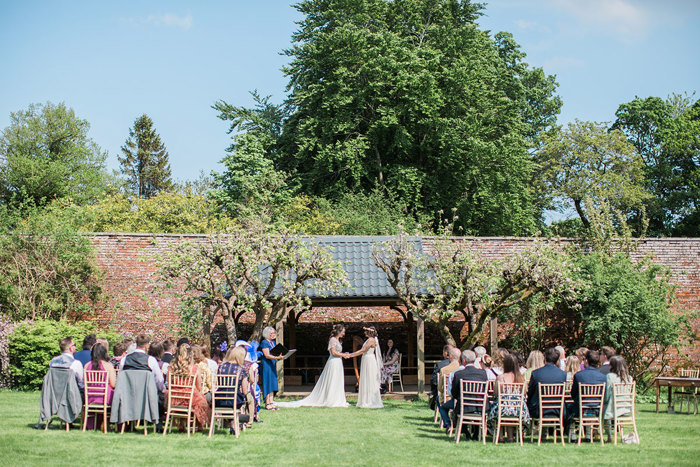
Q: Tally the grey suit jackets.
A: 2